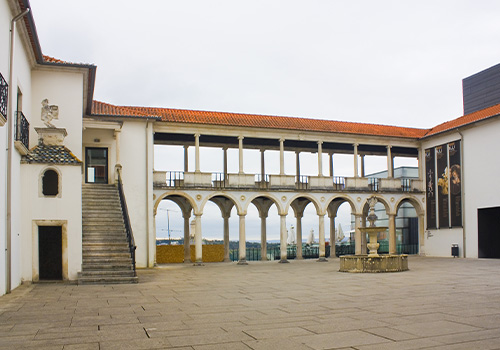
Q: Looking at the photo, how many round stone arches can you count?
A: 7